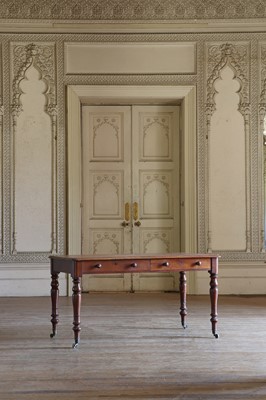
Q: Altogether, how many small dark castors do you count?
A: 4